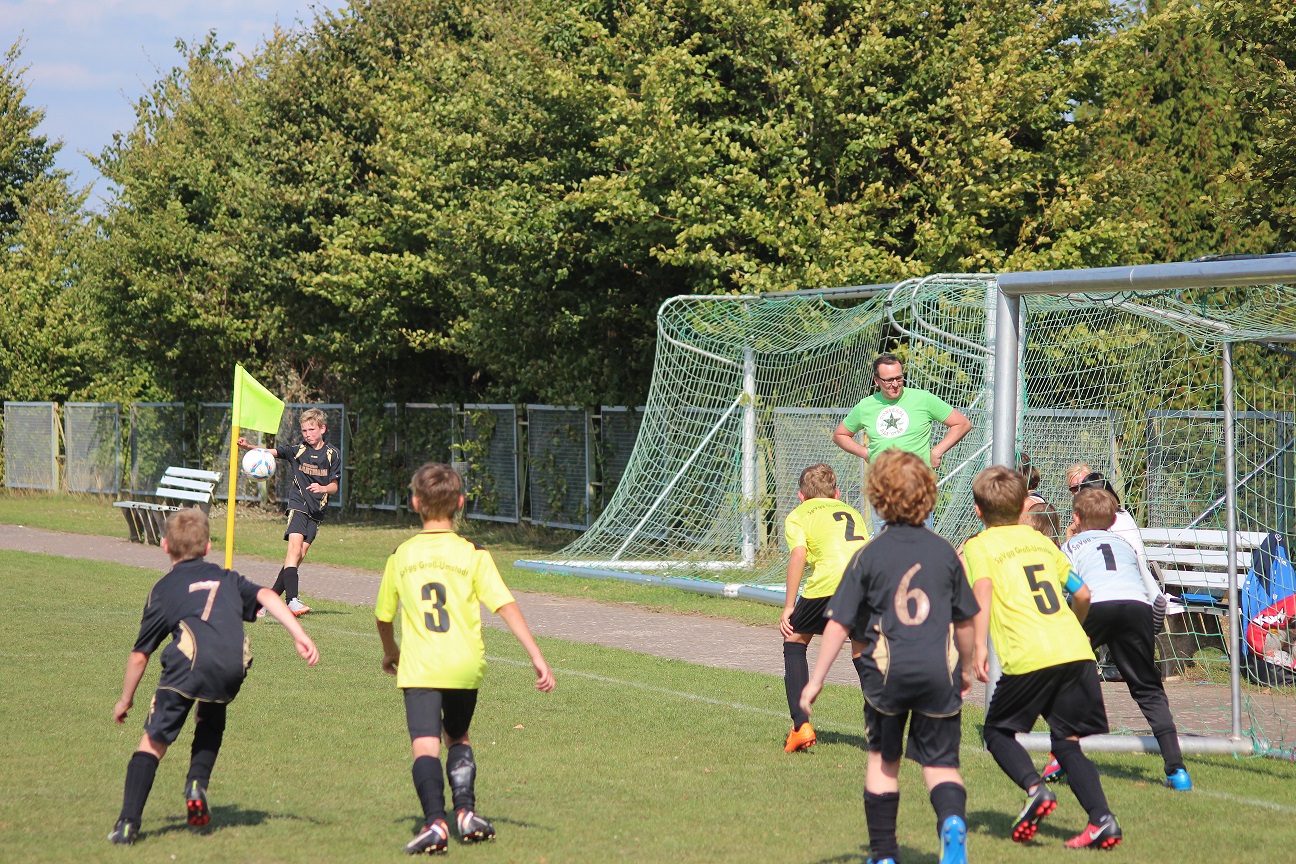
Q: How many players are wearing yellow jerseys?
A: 3